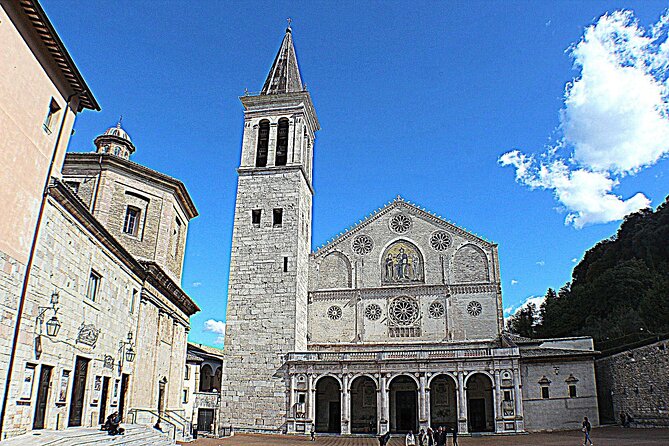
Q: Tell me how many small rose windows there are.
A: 7